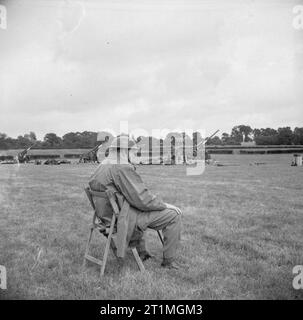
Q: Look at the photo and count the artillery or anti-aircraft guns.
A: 3